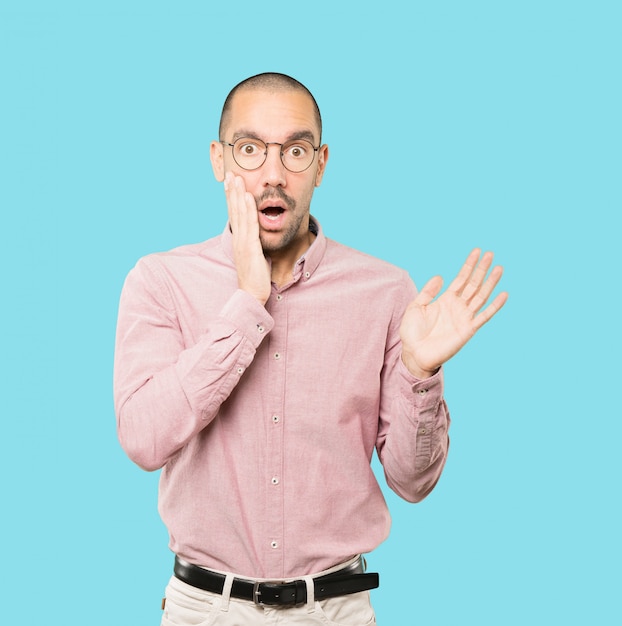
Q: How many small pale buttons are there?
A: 10